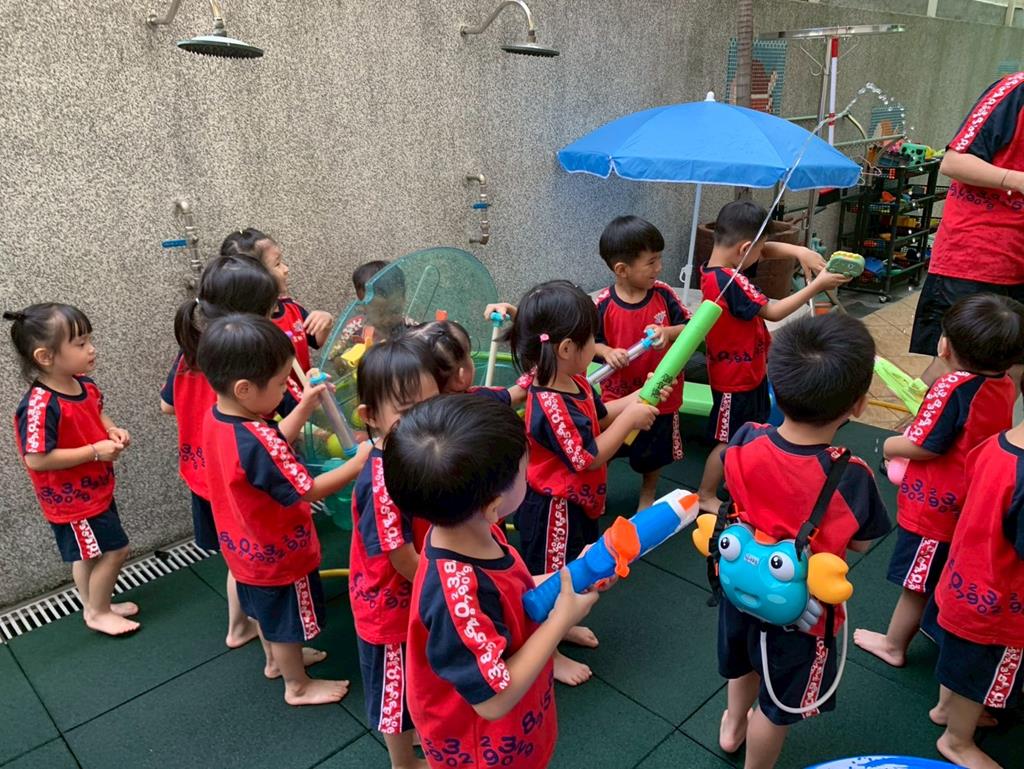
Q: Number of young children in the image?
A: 14